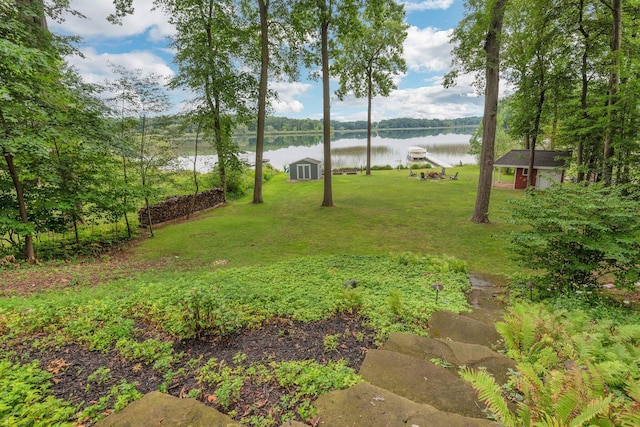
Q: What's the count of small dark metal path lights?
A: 2